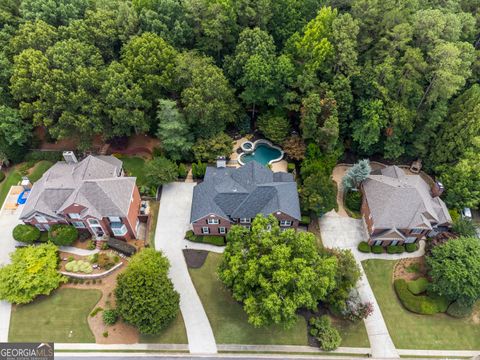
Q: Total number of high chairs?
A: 0